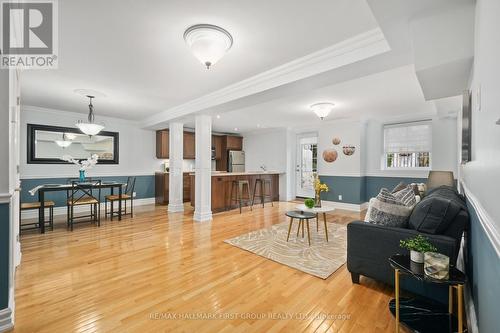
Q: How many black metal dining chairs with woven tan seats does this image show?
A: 4